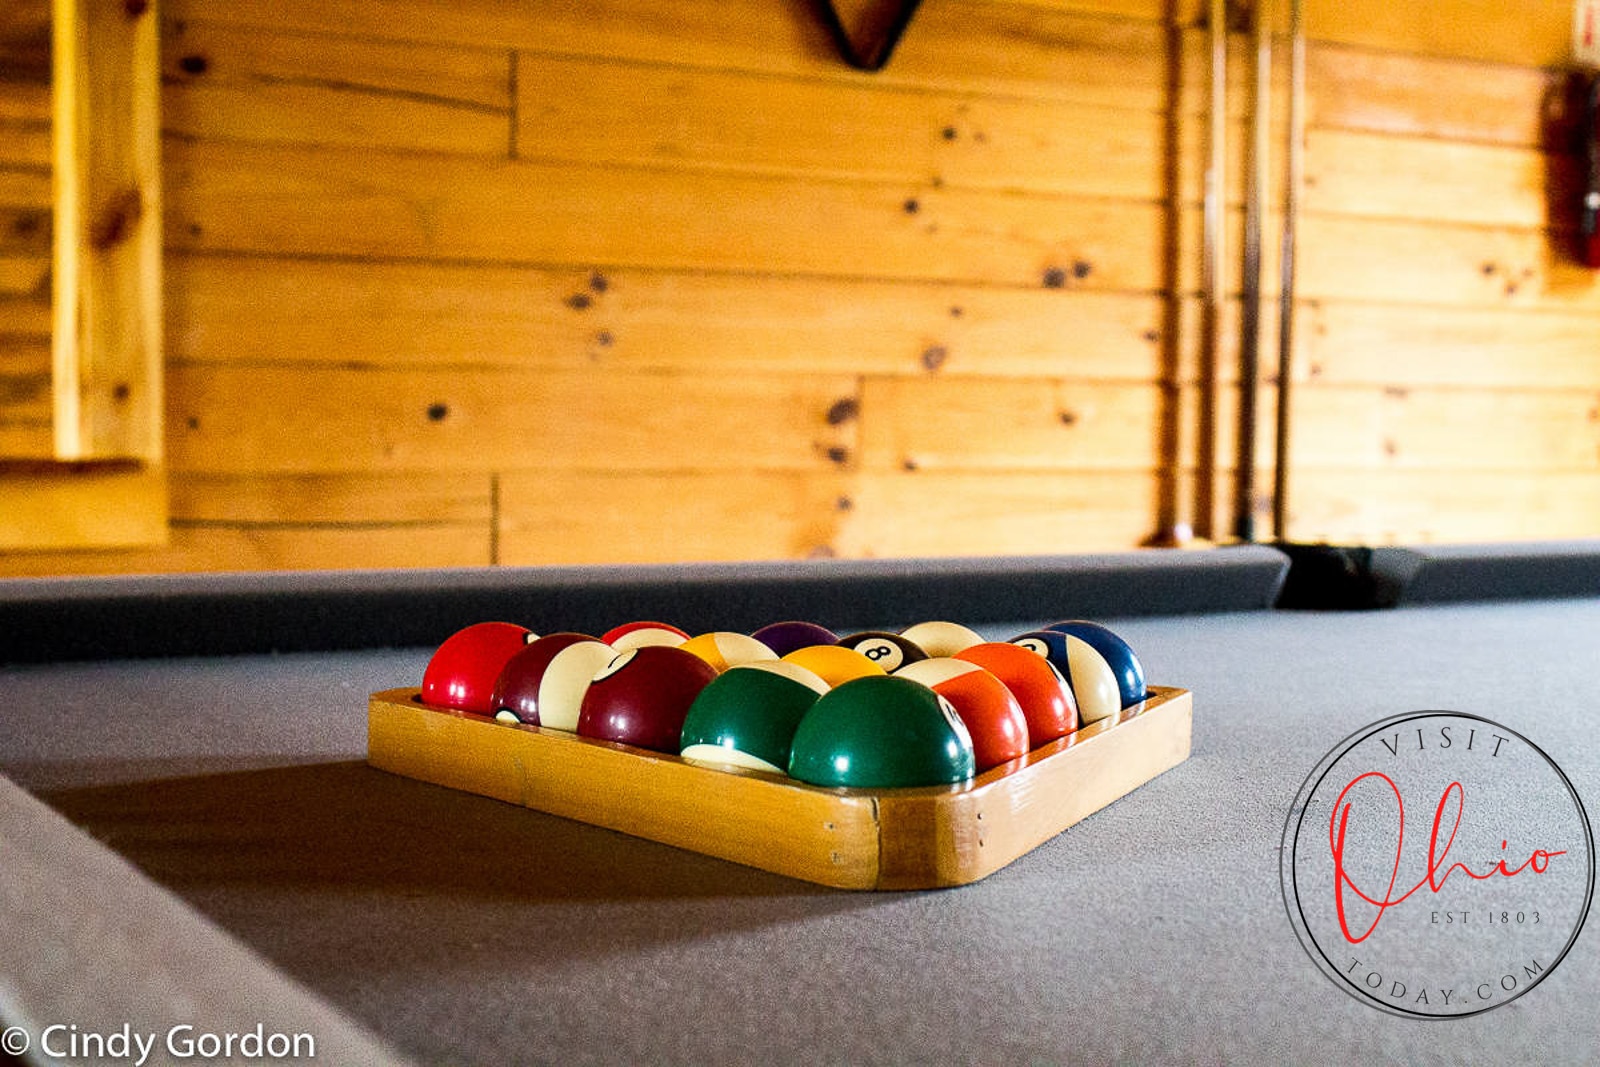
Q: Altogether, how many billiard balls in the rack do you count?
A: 15